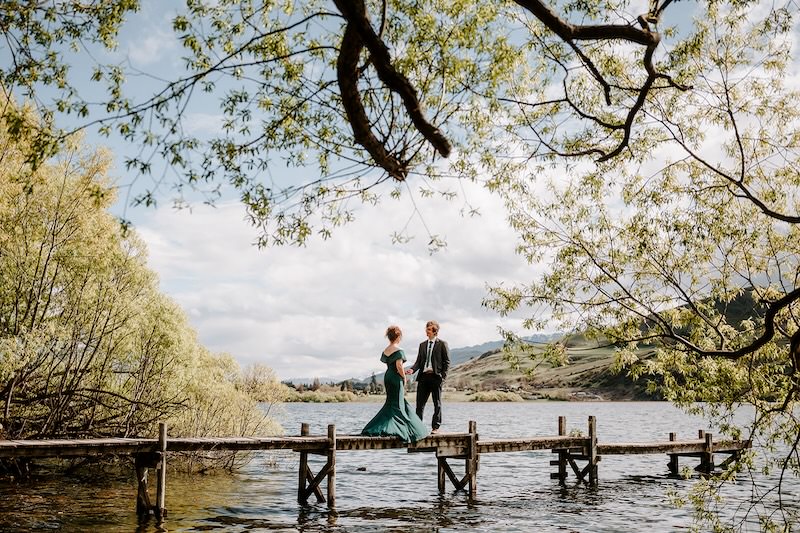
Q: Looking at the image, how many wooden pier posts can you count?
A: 12